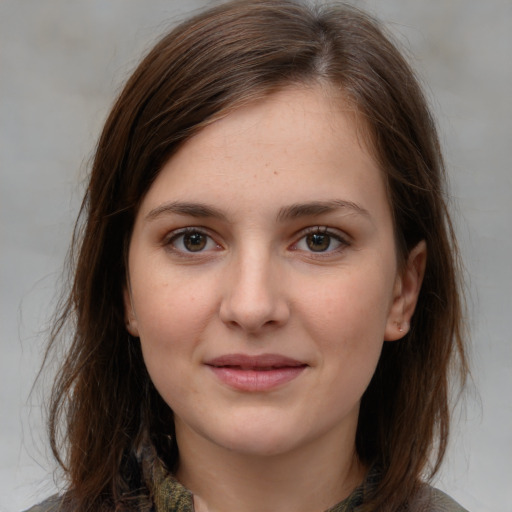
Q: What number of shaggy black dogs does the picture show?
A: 0